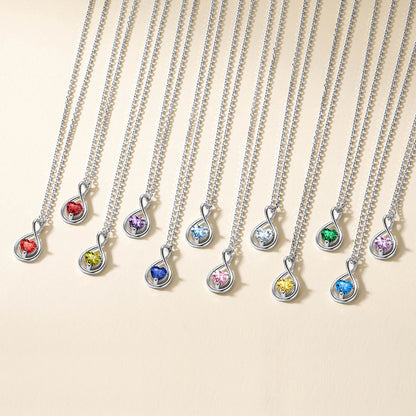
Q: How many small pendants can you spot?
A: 12